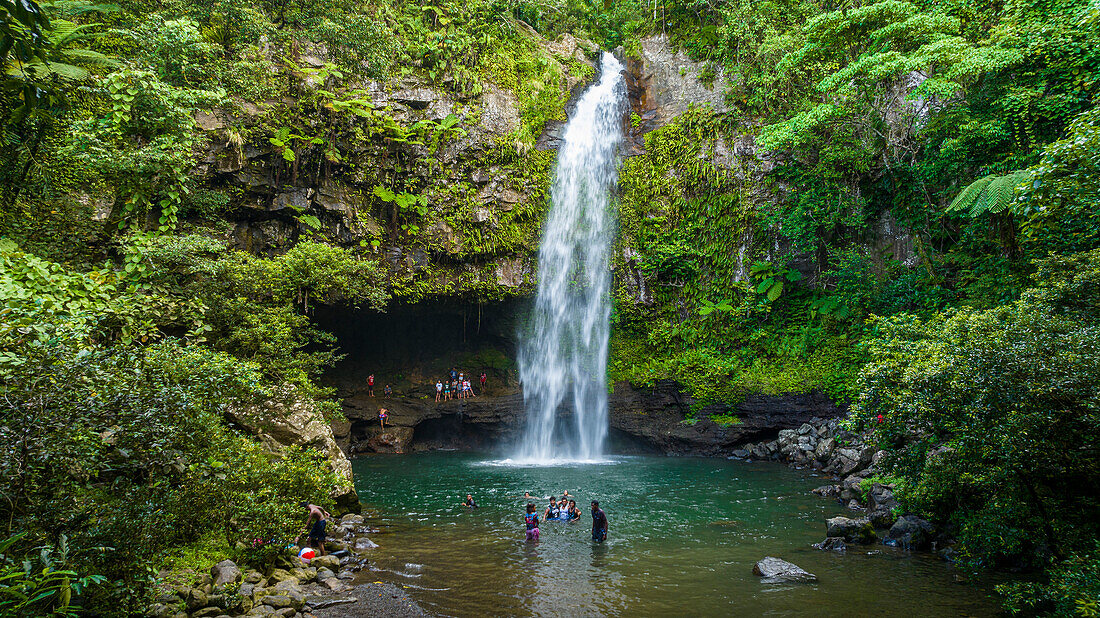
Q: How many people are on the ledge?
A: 12